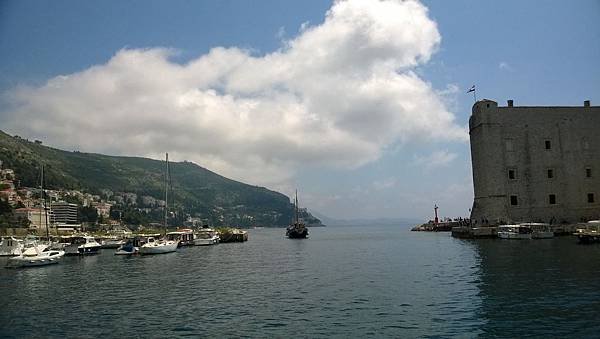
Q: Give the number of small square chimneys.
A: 2